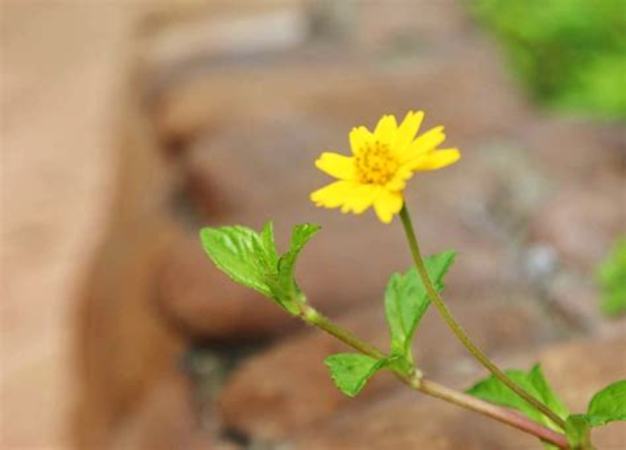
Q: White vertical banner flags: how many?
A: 0